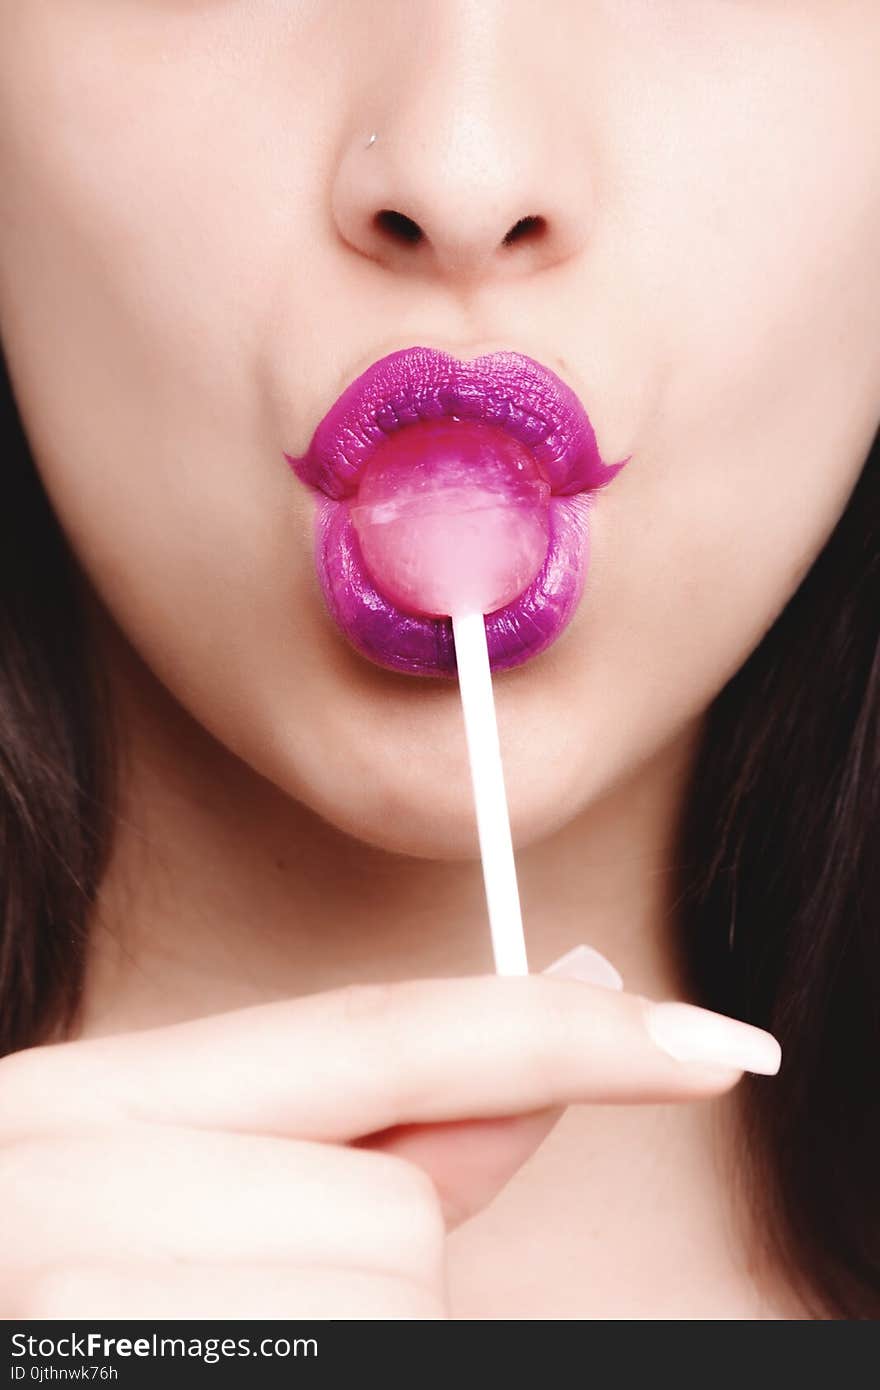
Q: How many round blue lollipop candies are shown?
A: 0